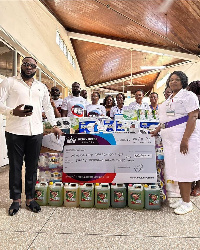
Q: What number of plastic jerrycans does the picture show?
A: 8